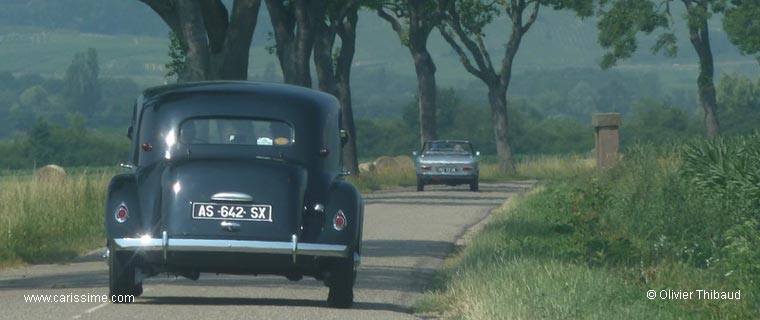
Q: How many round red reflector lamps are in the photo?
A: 4